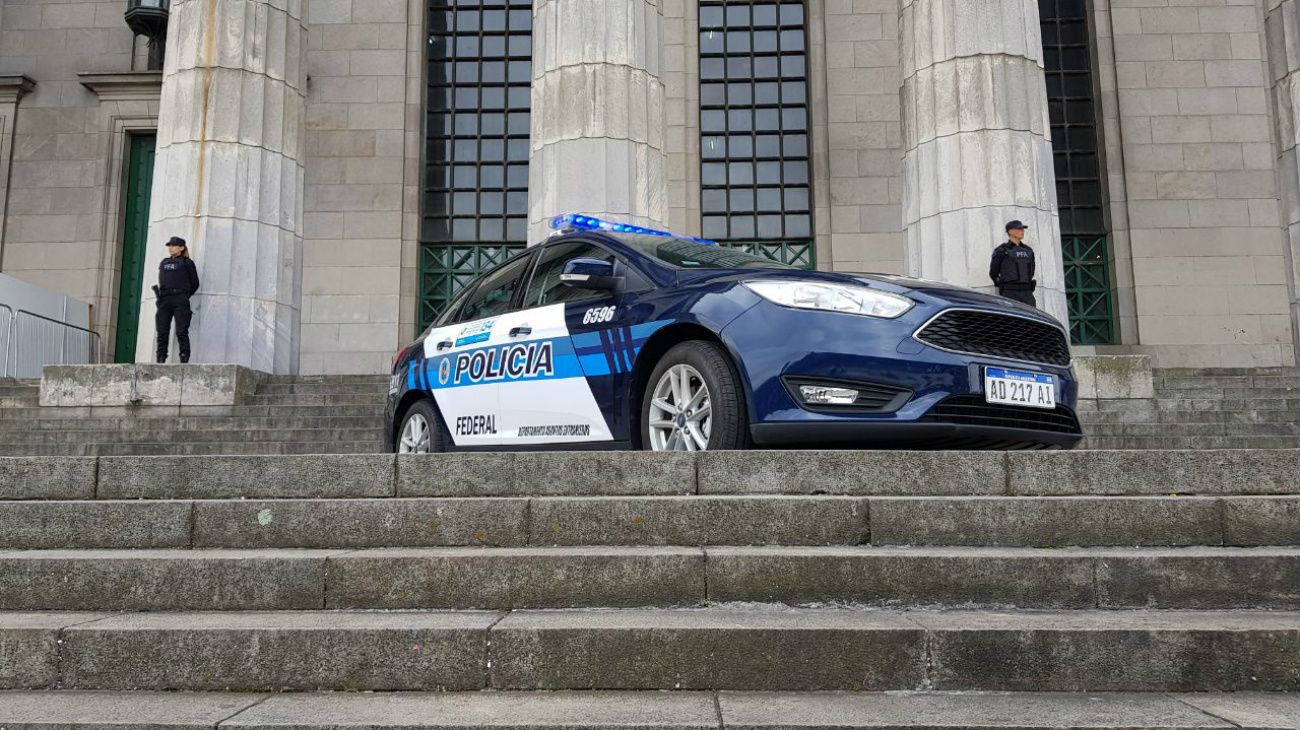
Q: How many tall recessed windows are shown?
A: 3